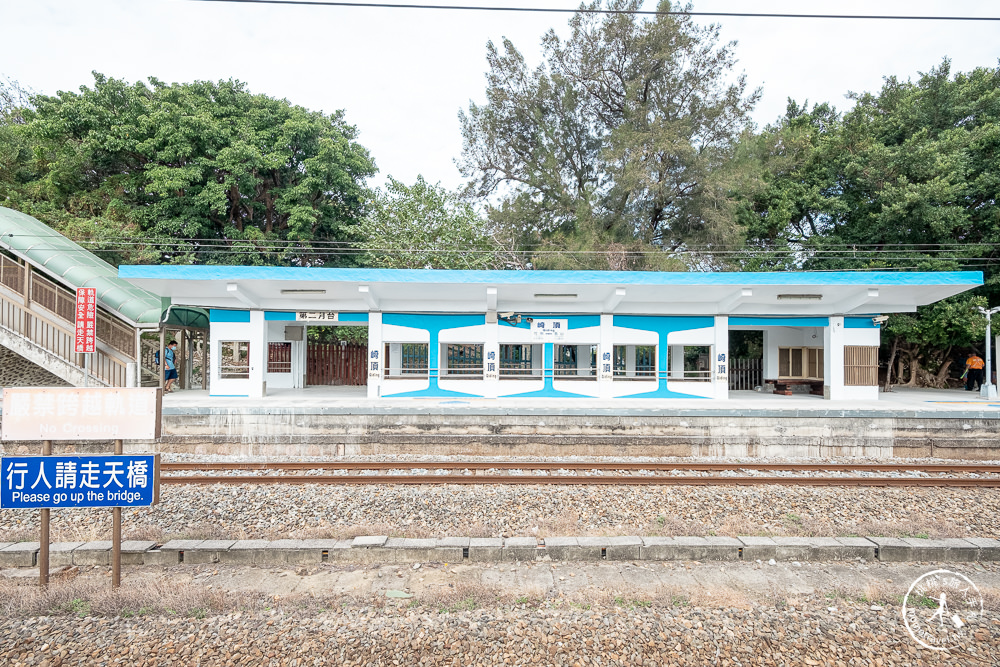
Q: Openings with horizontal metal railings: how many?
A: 8